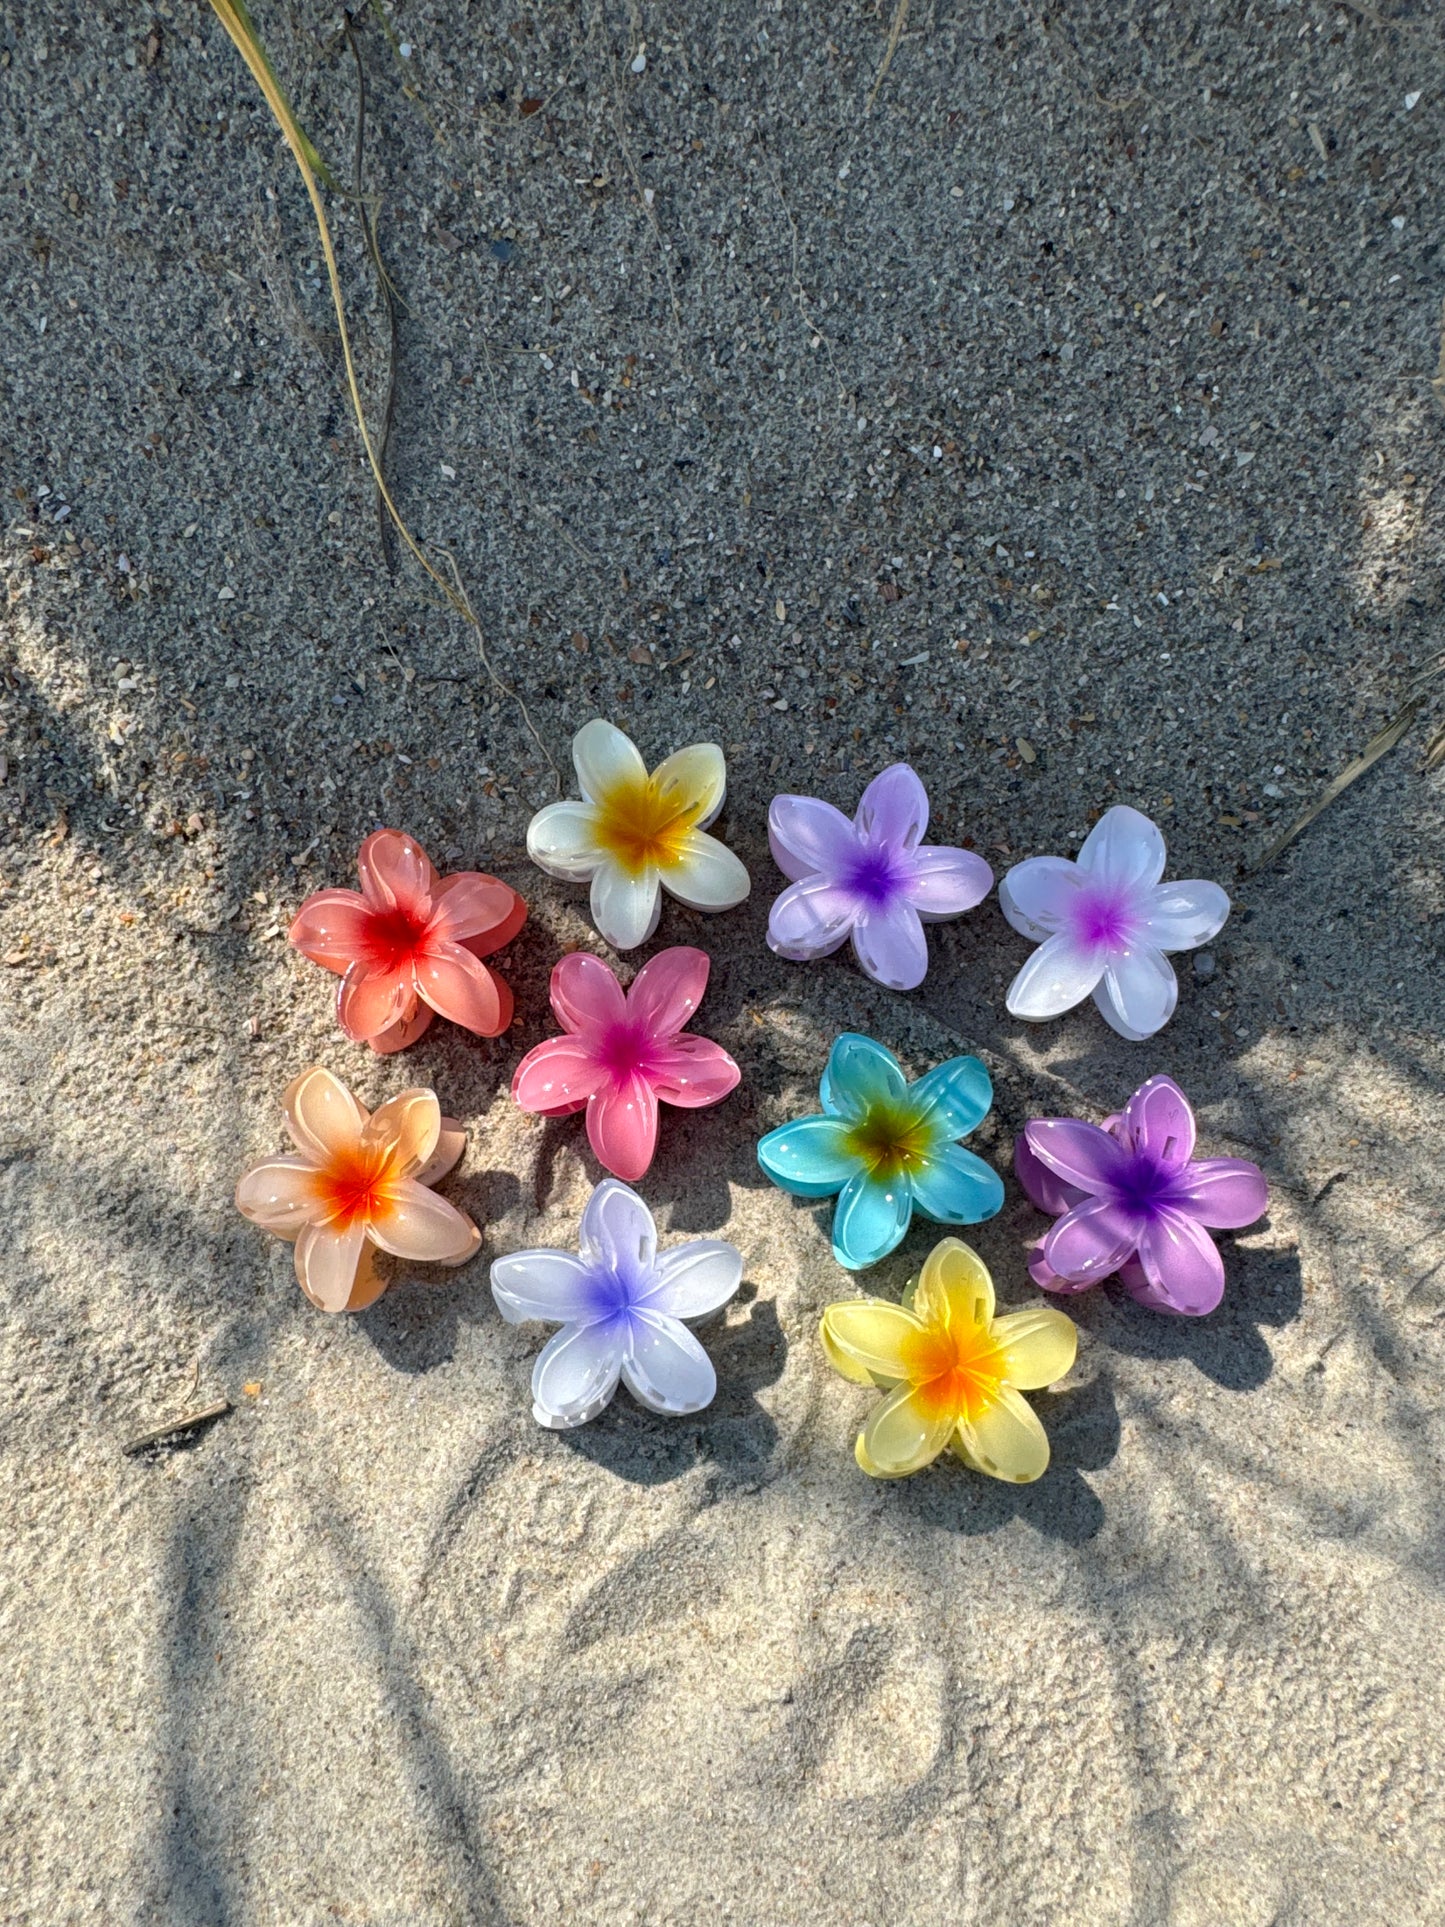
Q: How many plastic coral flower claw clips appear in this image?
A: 1